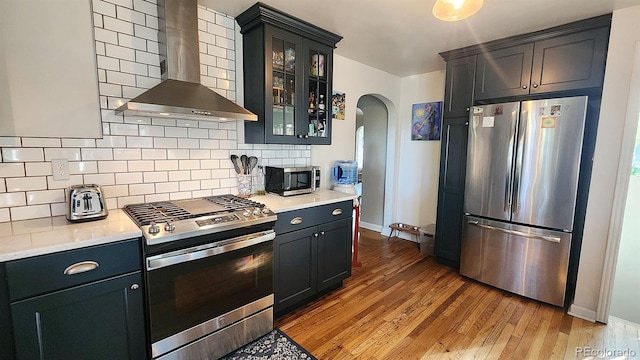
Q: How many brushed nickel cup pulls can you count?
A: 3